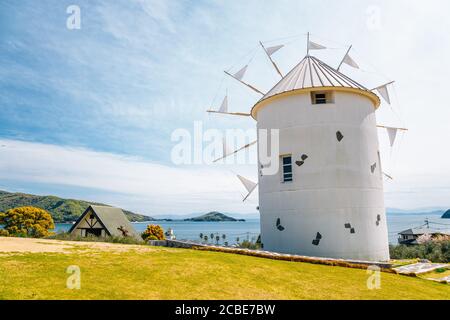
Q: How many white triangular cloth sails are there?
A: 9